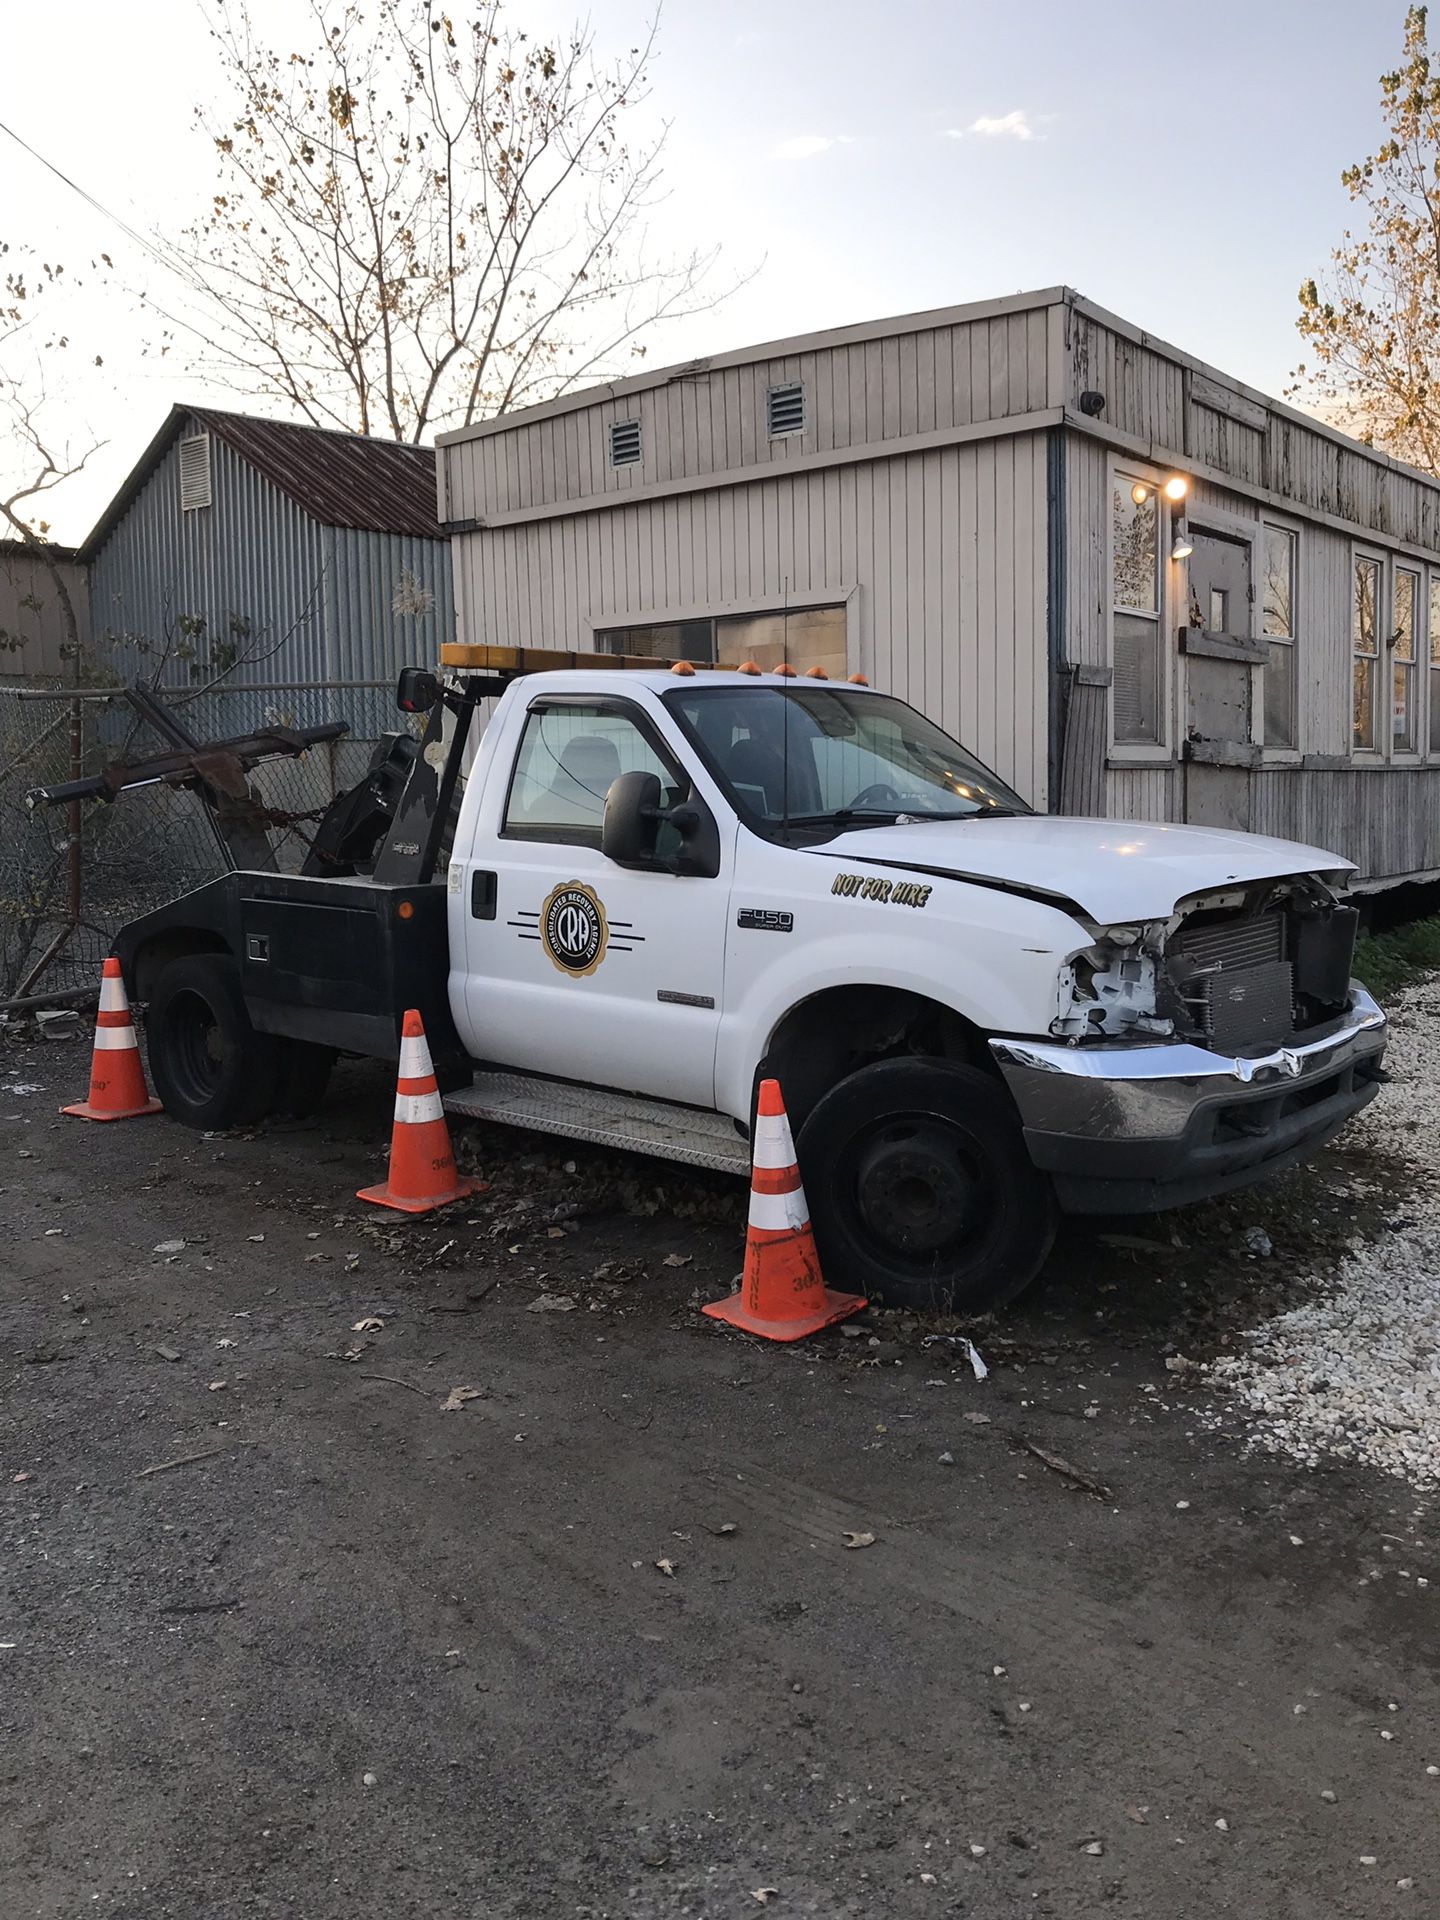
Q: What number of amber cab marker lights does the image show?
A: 5